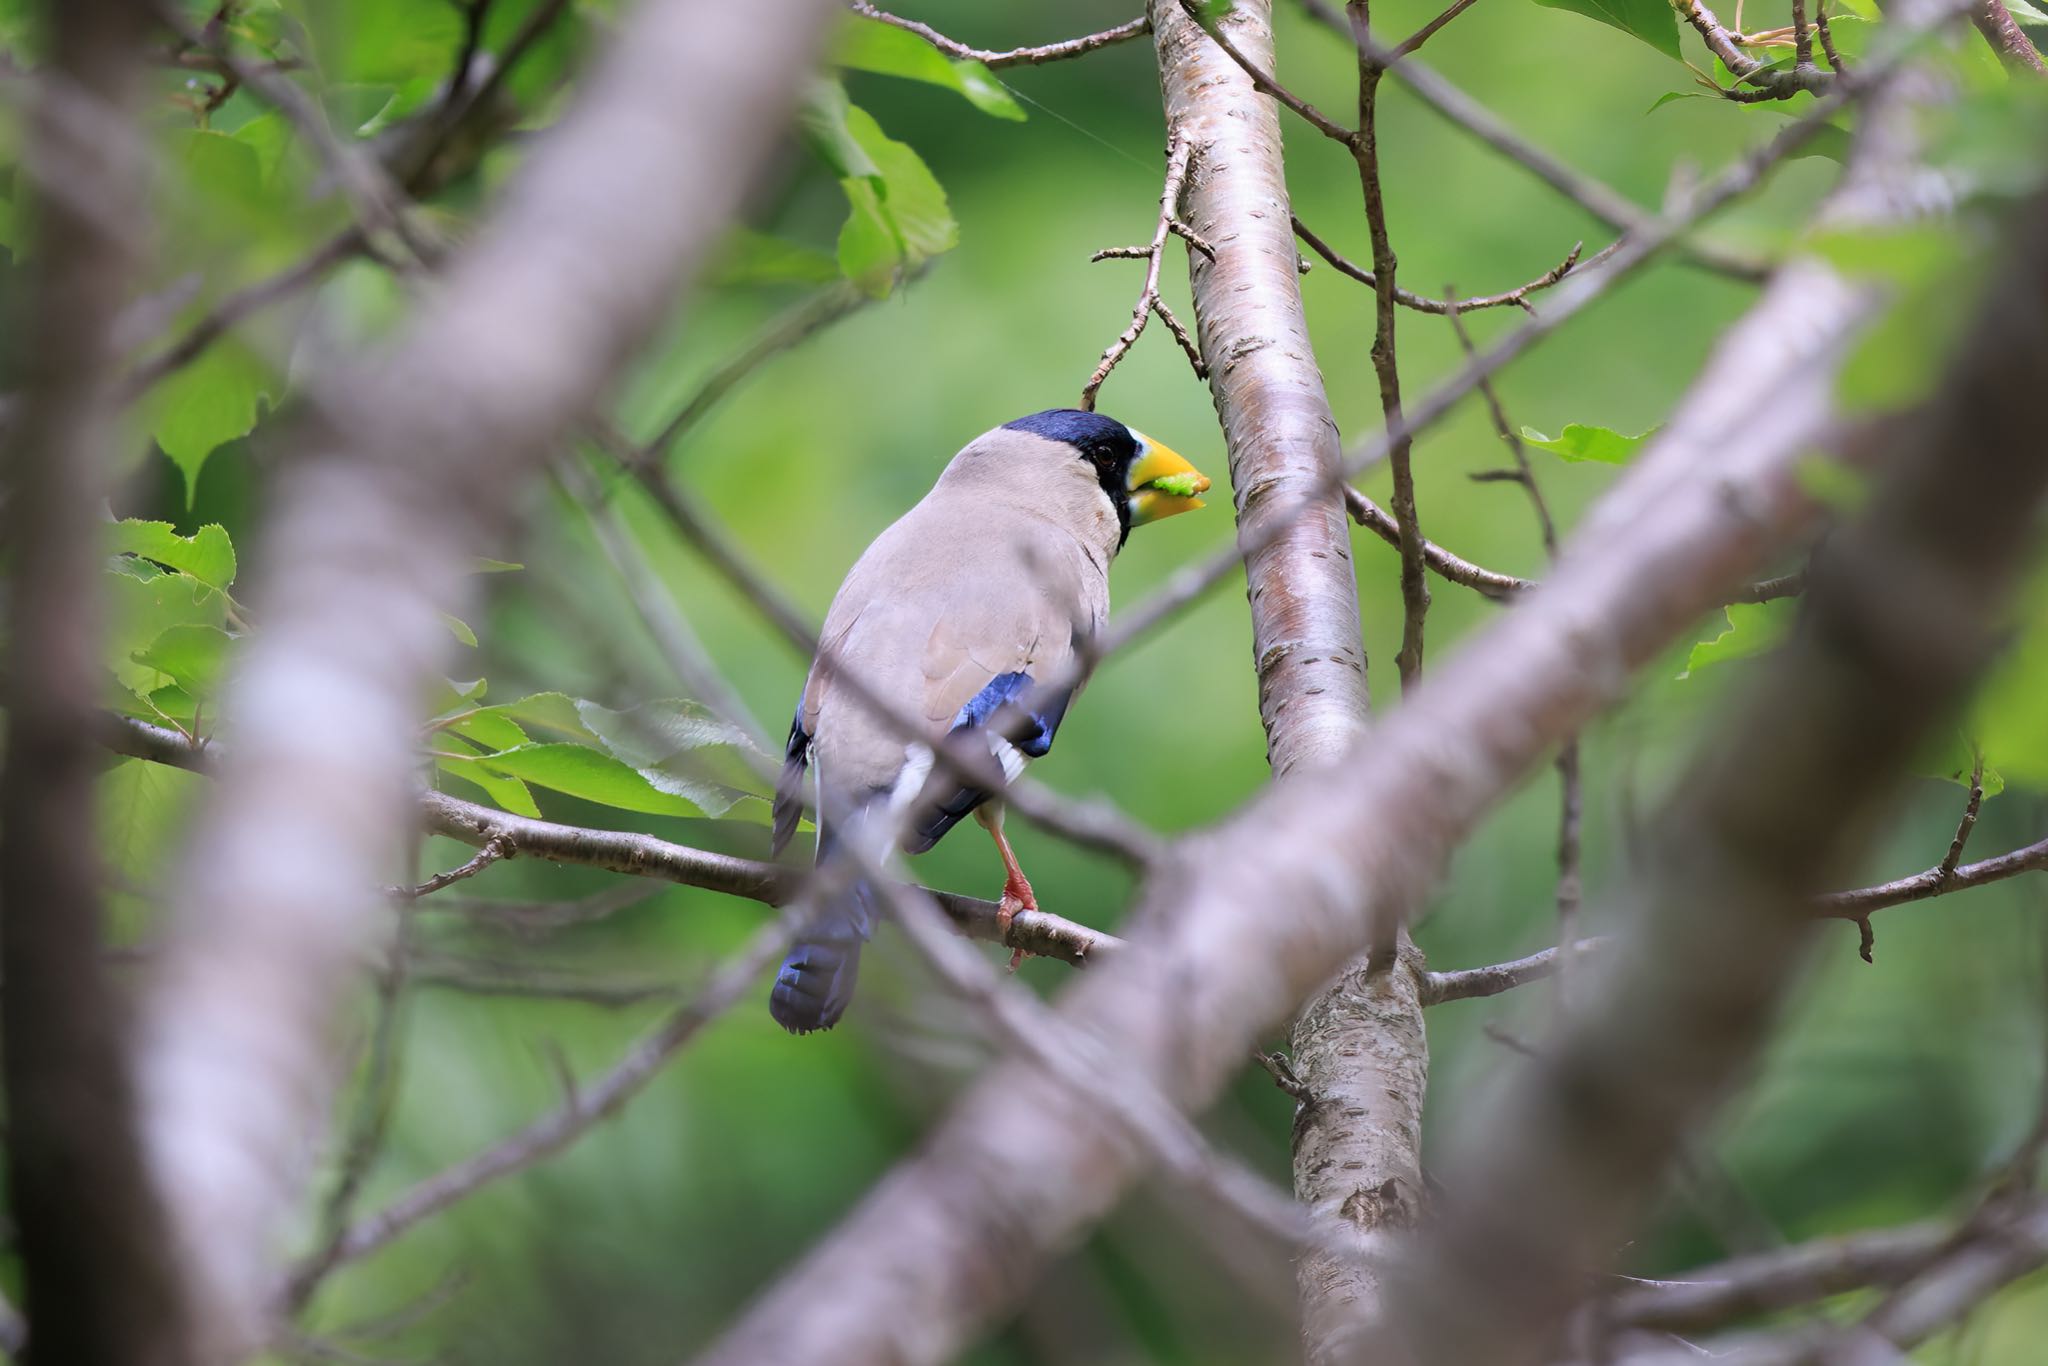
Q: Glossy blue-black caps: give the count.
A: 1